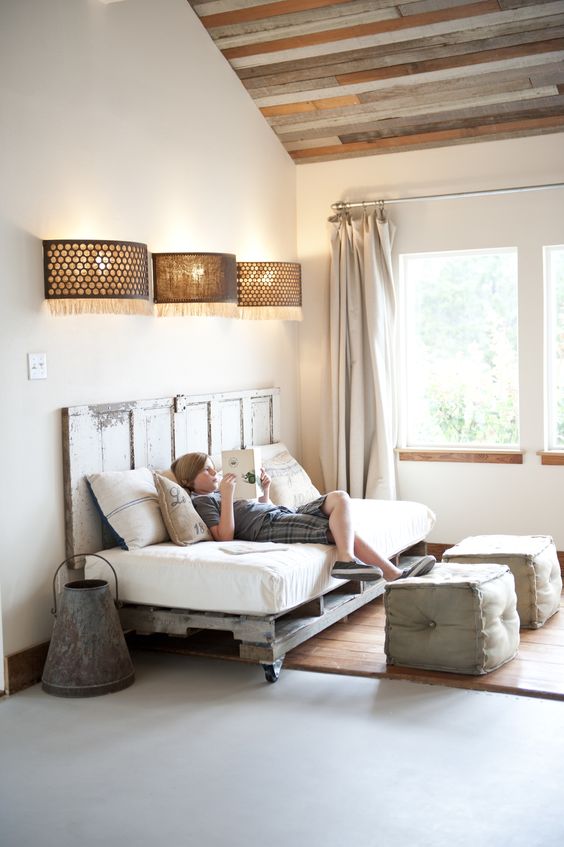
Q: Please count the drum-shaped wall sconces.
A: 3